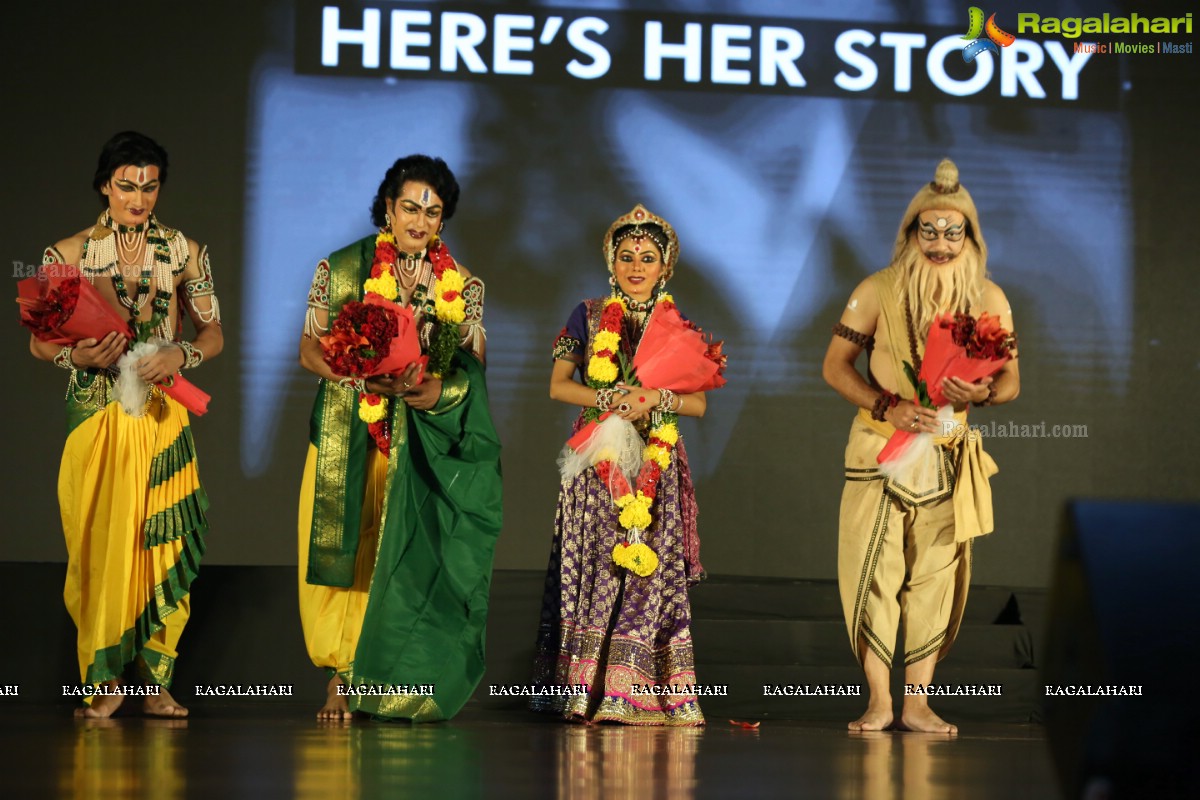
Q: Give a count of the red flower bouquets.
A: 4